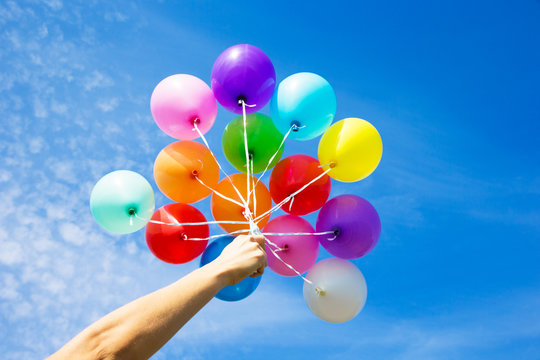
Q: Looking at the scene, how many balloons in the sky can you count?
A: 14